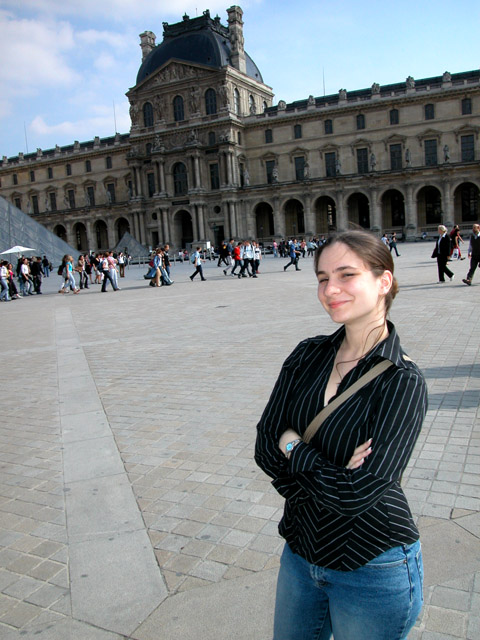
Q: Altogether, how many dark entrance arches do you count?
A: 12